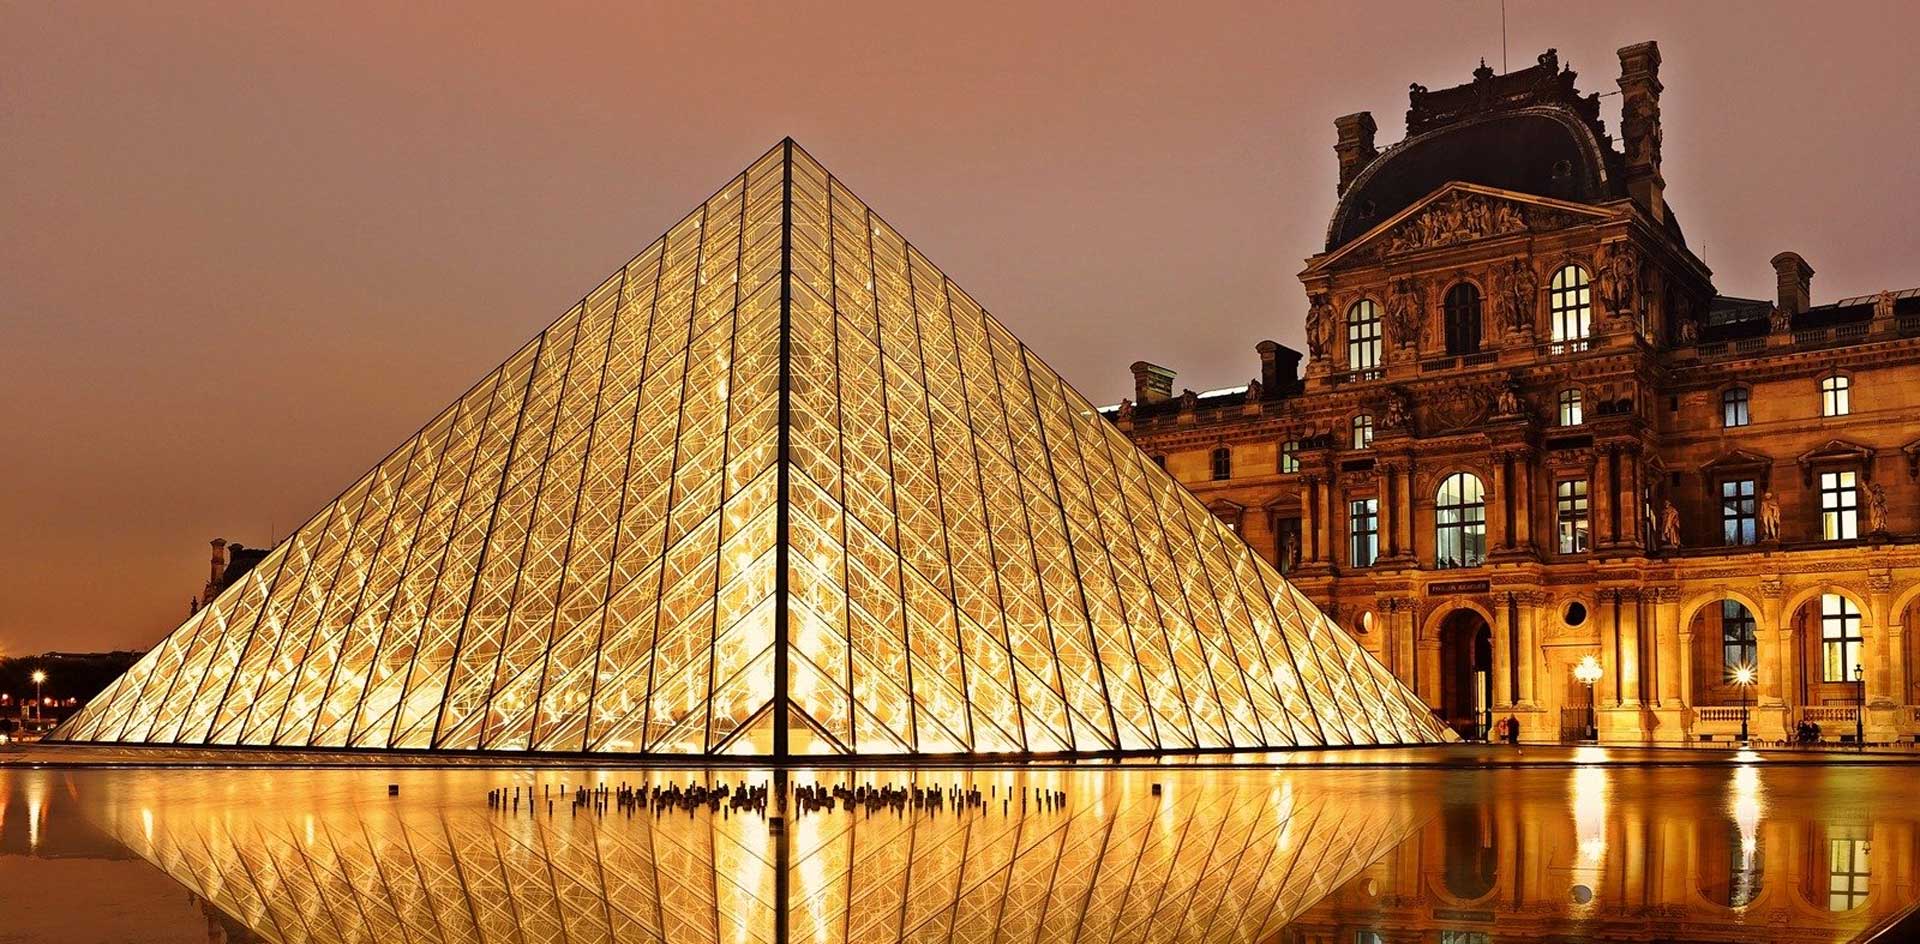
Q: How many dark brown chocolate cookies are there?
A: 0